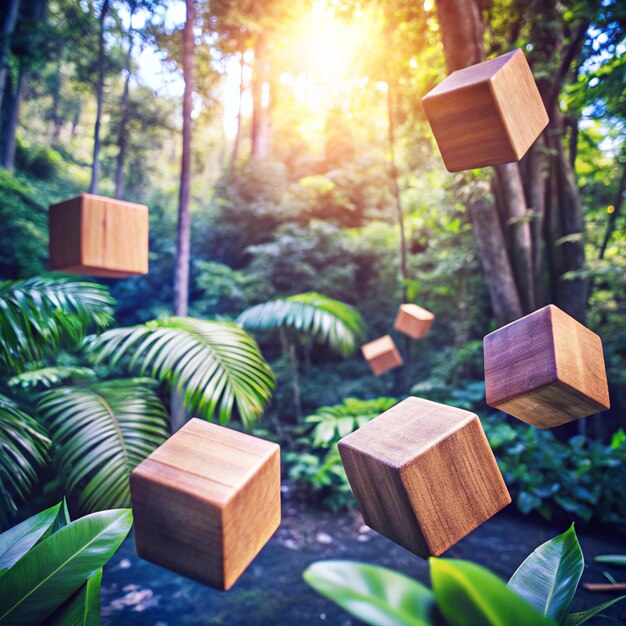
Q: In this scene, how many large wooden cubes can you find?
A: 5